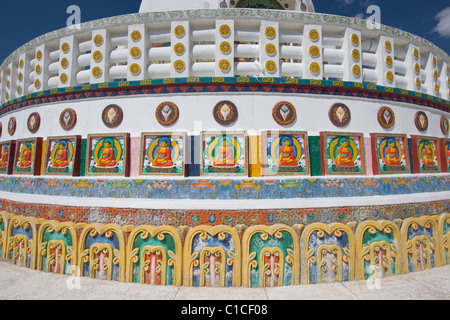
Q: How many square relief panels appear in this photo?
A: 11